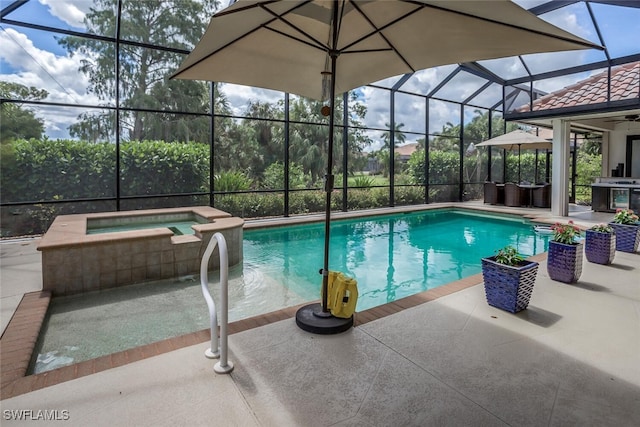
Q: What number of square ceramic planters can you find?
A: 4